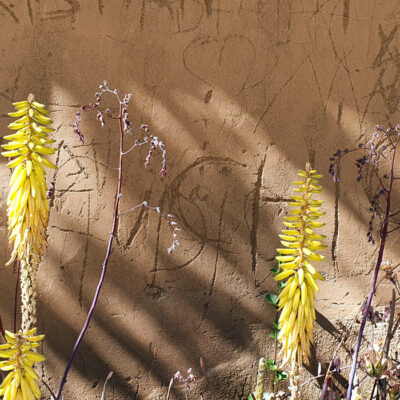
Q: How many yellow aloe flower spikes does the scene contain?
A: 3